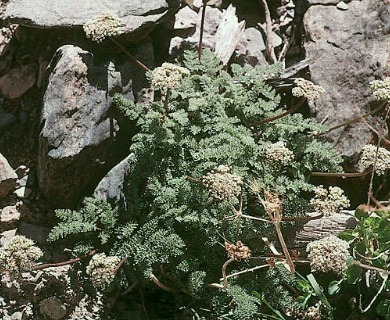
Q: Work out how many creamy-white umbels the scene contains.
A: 11